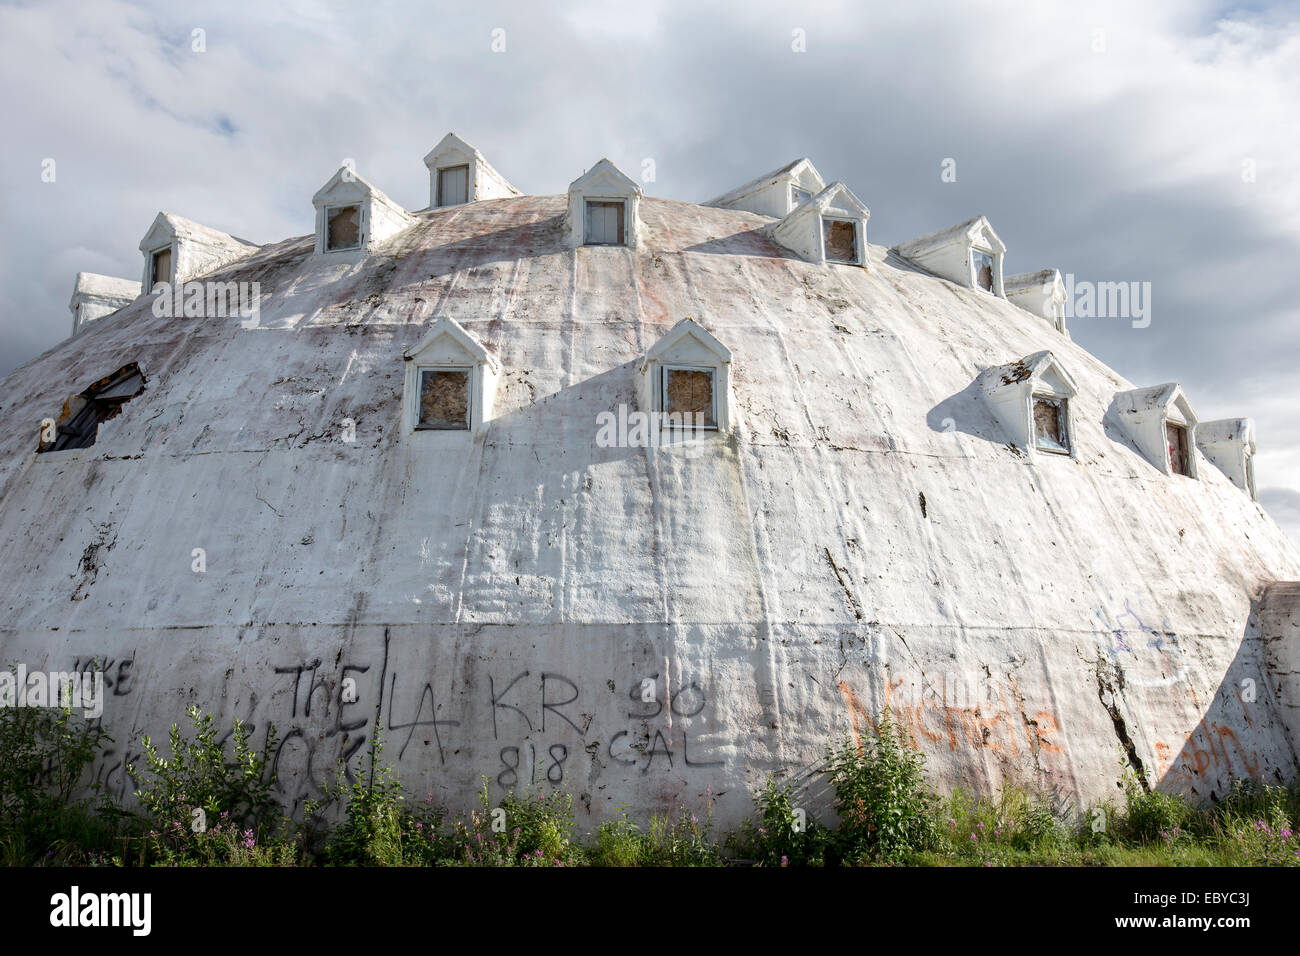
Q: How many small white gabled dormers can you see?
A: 14